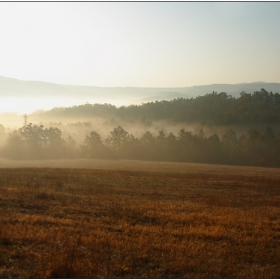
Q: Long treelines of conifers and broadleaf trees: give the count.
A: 2